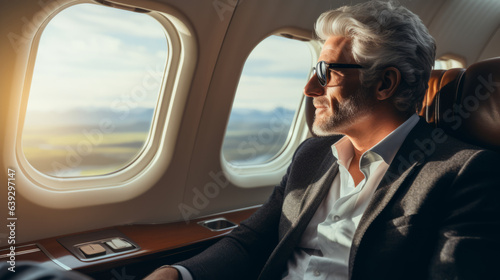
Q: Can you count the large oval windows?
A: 2